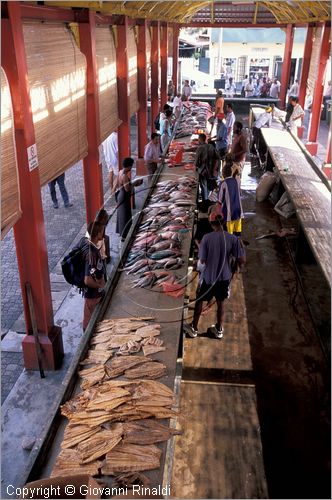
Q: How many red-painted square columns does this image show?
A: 11